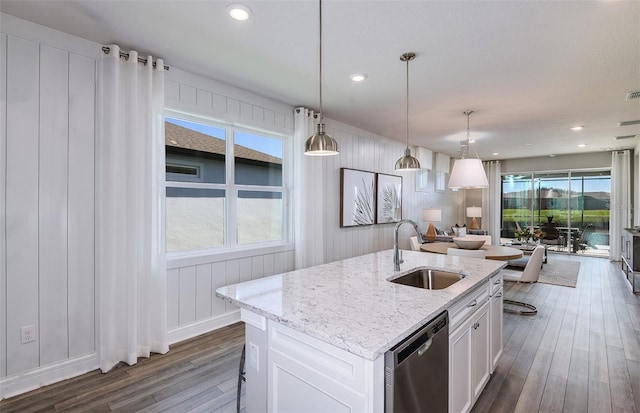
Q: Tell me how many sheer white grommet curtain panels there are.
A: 4